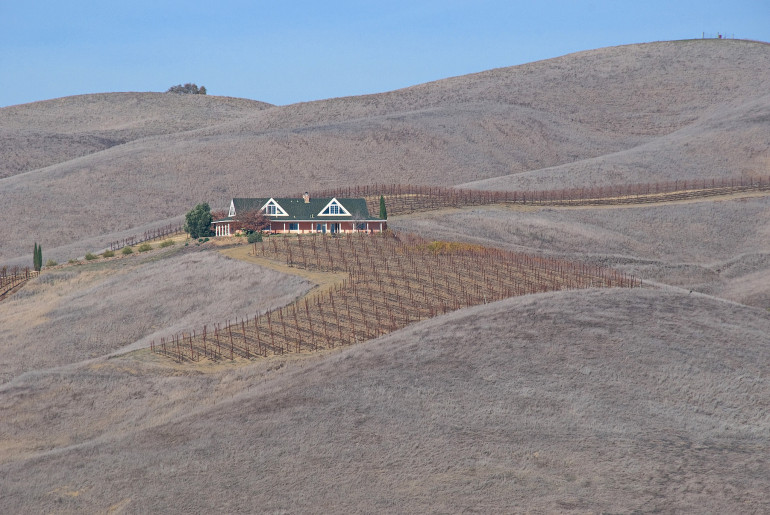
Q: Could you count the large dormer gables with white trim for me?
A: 2